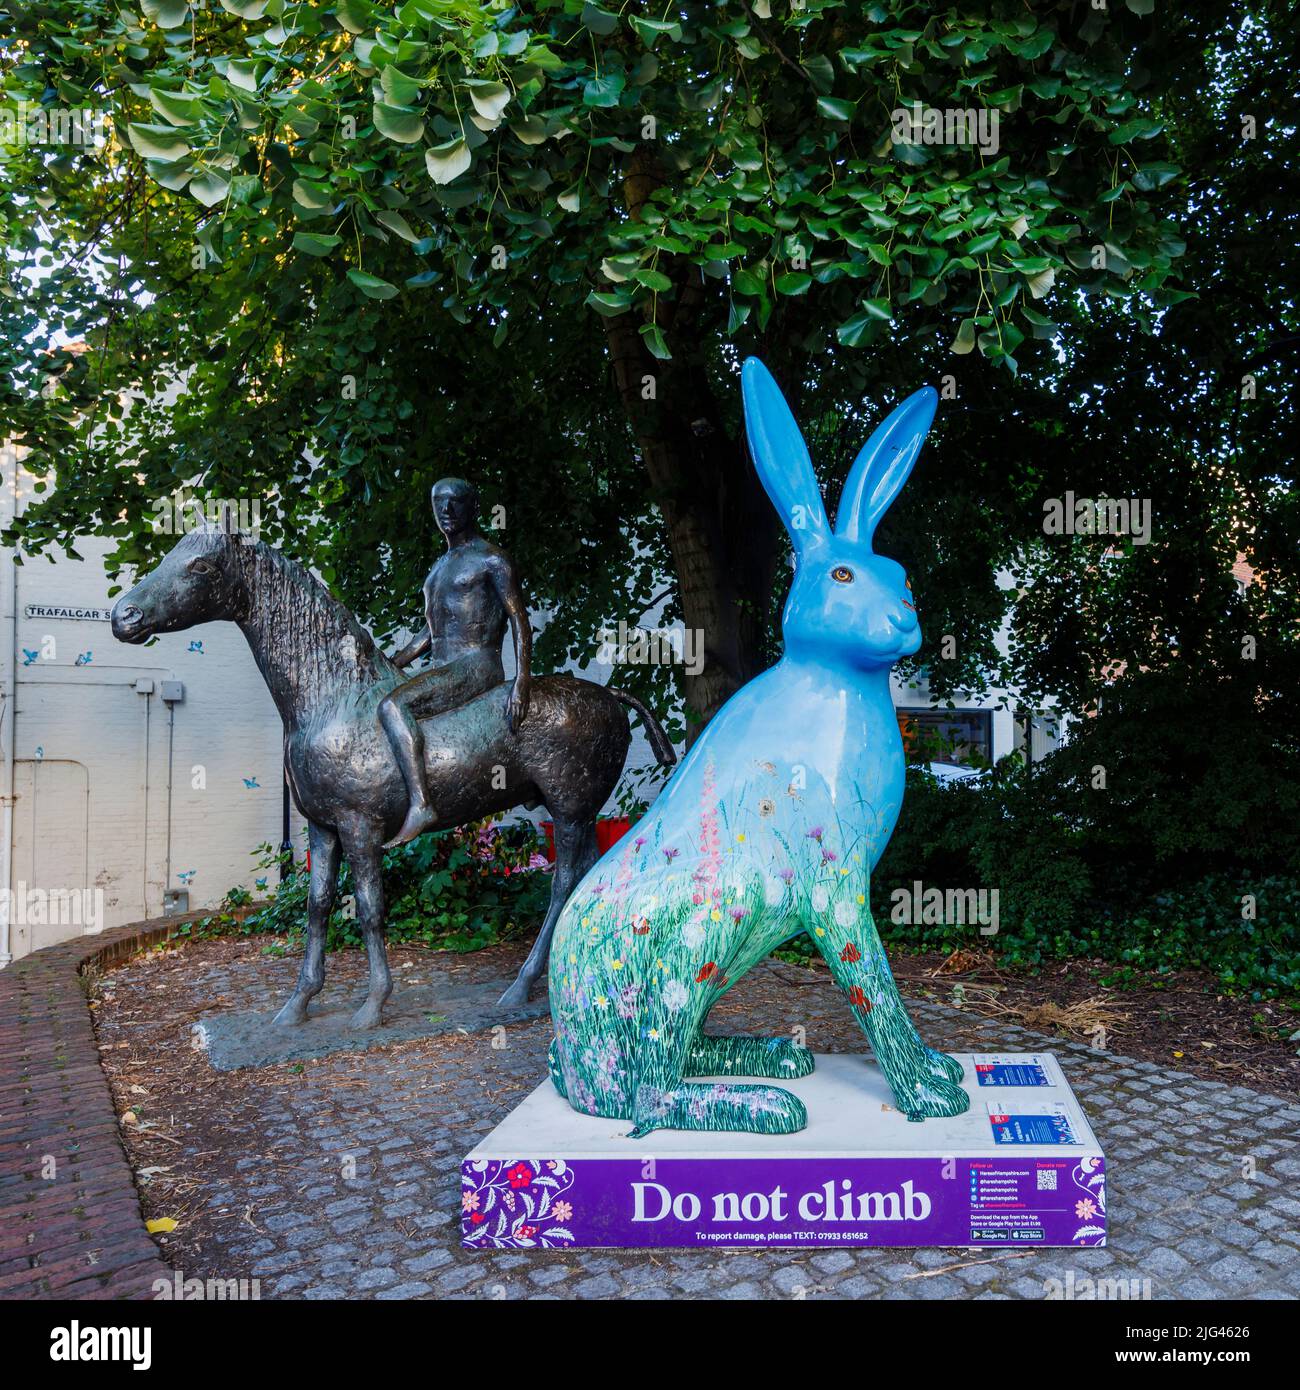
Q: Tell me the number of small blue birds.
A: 7